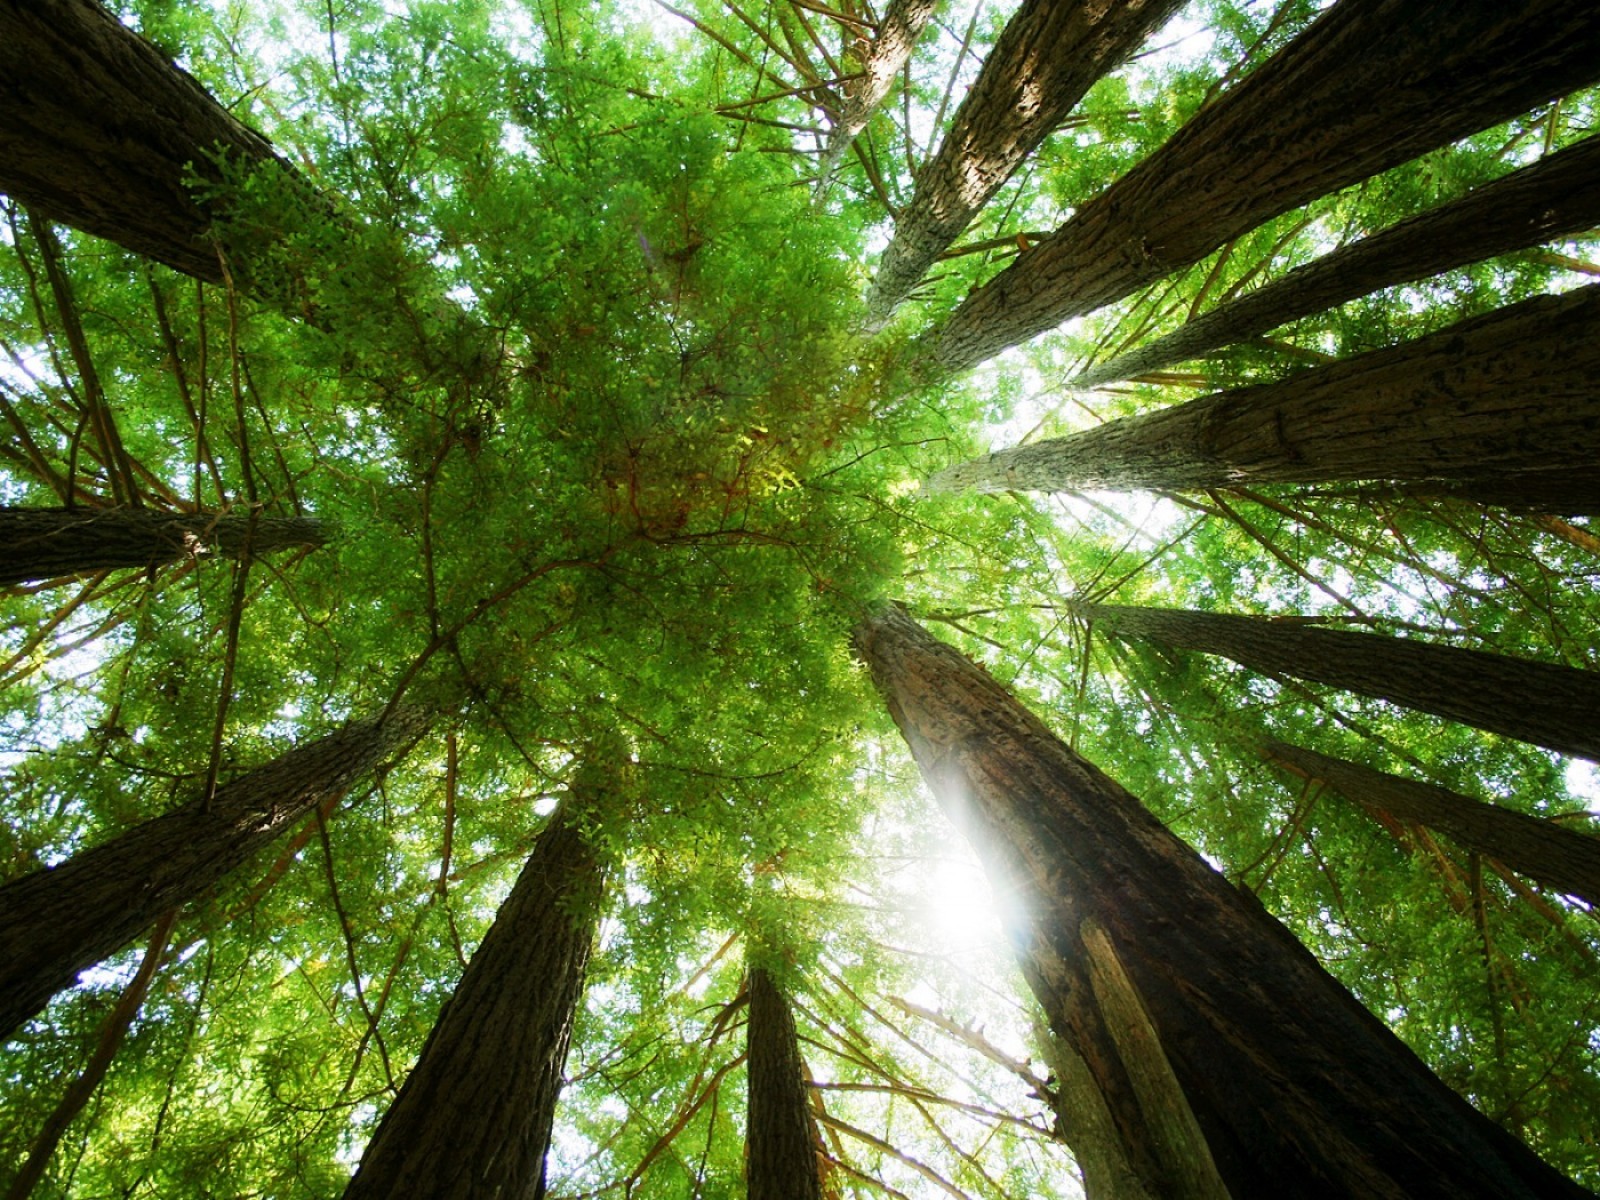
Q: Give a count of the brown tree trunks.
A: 13